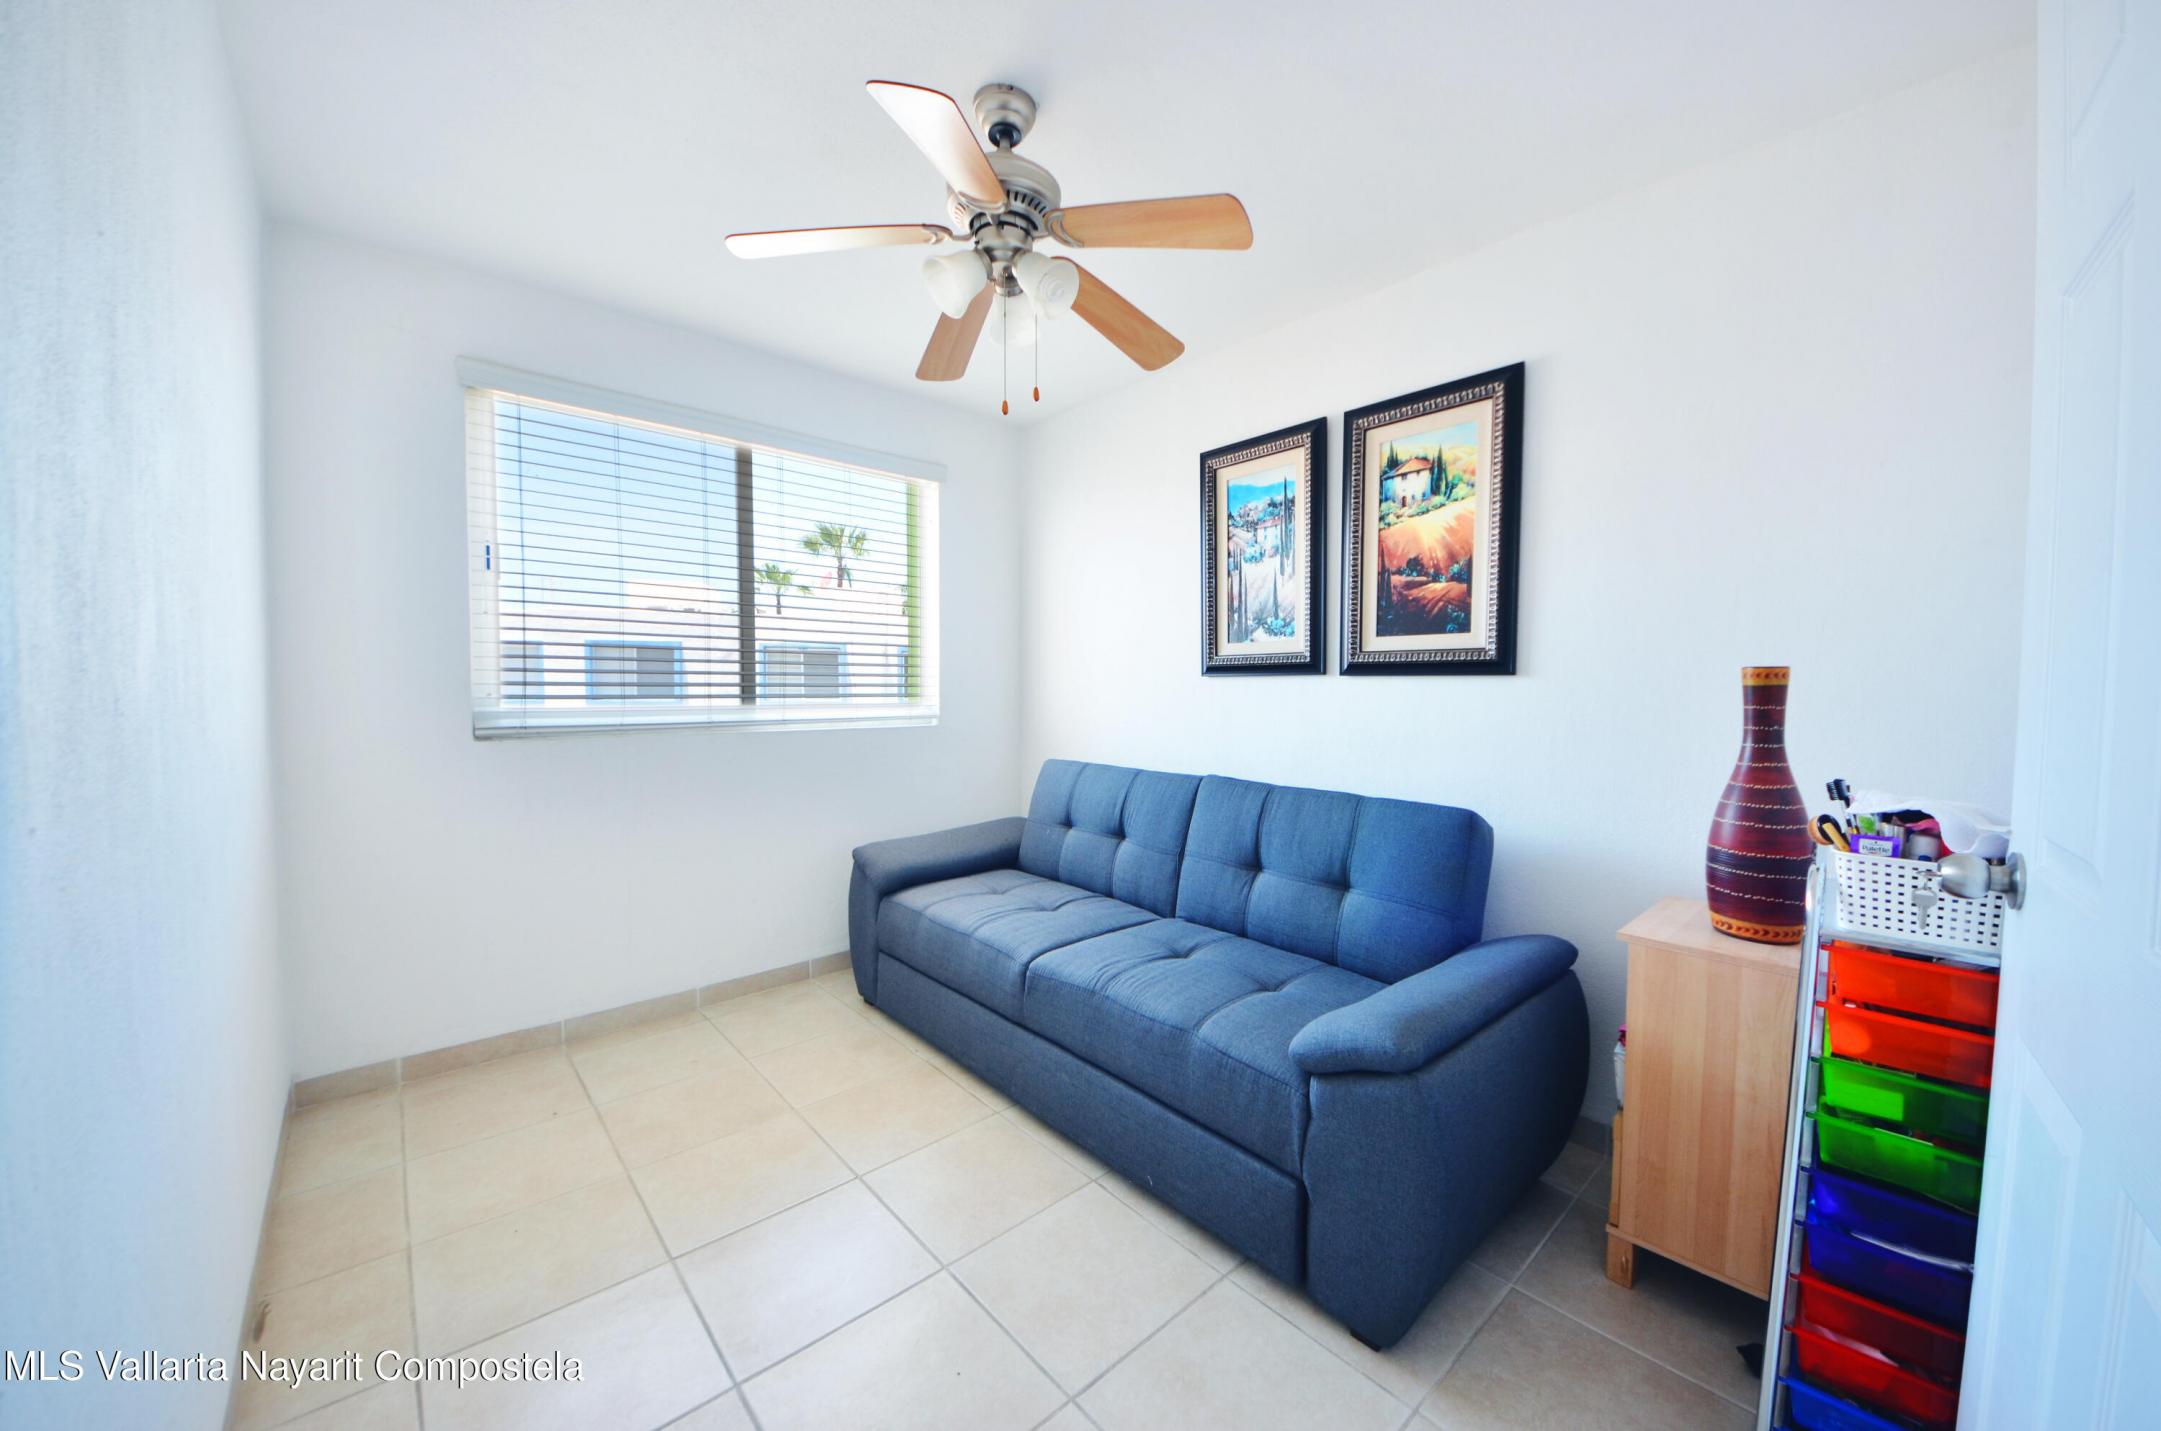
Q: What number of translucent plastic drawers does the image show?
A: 9